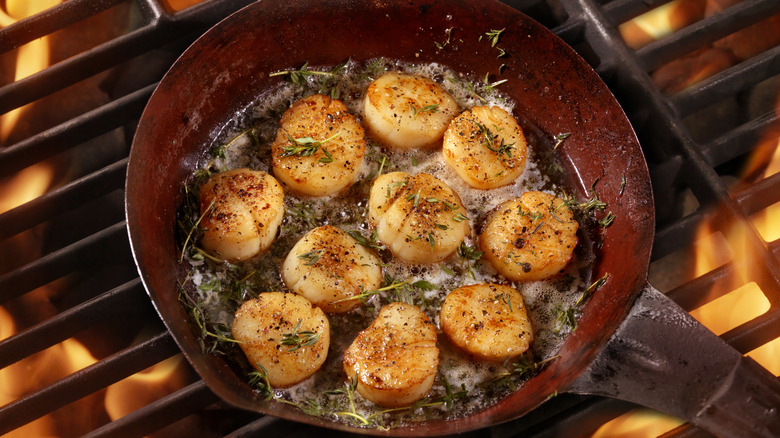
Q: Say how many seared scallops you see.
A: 10